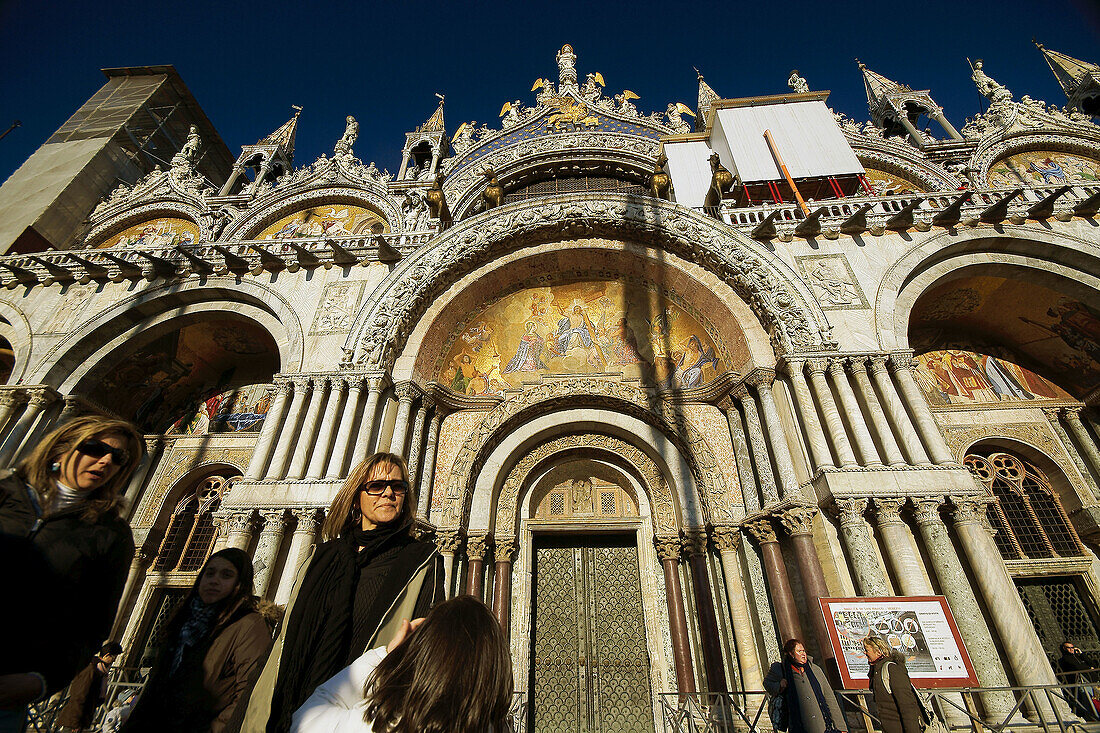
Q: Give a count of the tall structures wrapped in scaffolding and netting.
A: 1